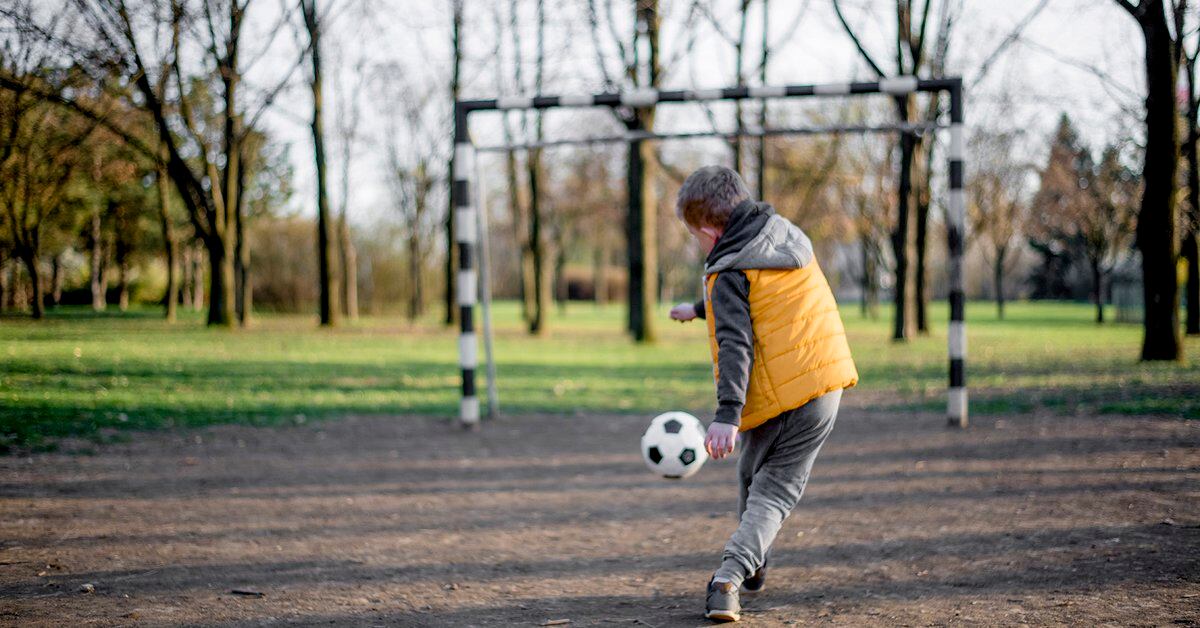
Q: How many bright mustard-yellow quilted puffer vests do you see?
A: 1